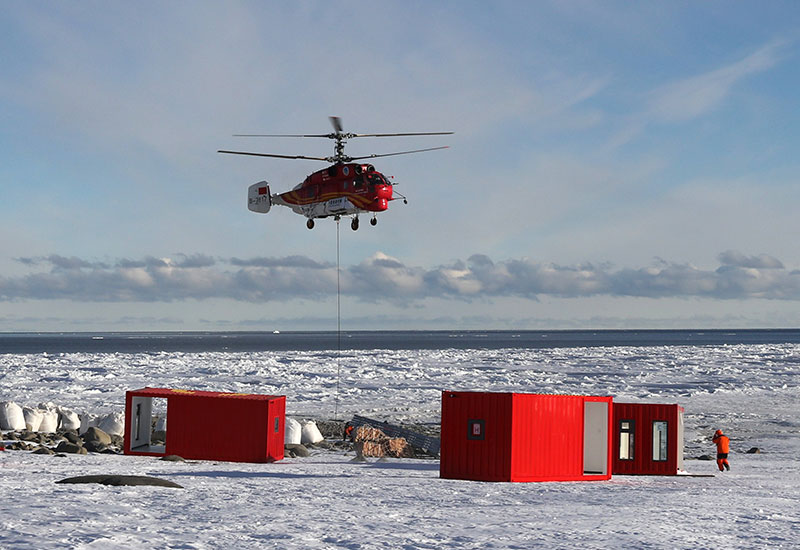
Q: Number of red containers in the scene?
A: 3